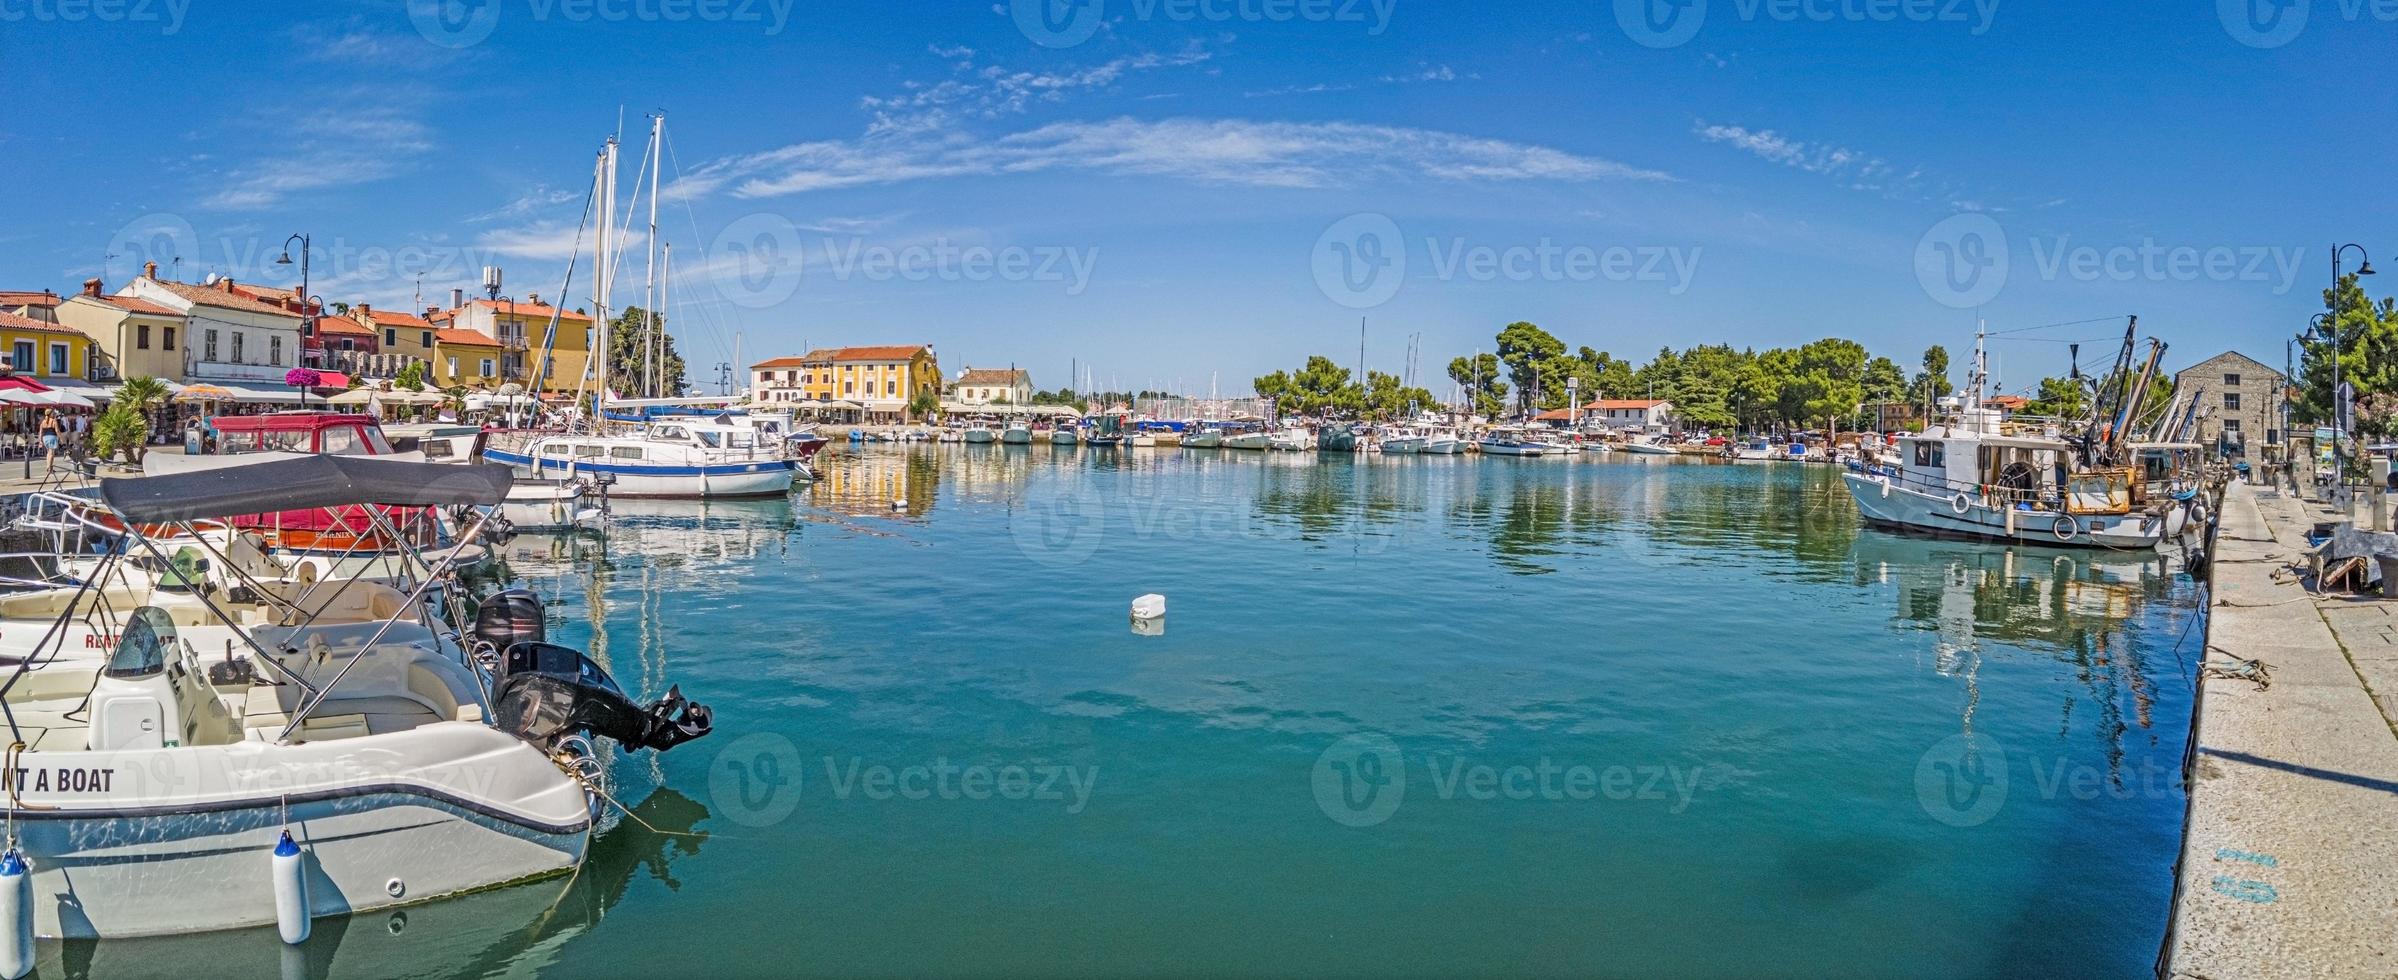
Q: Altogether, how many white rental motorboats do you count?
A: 2